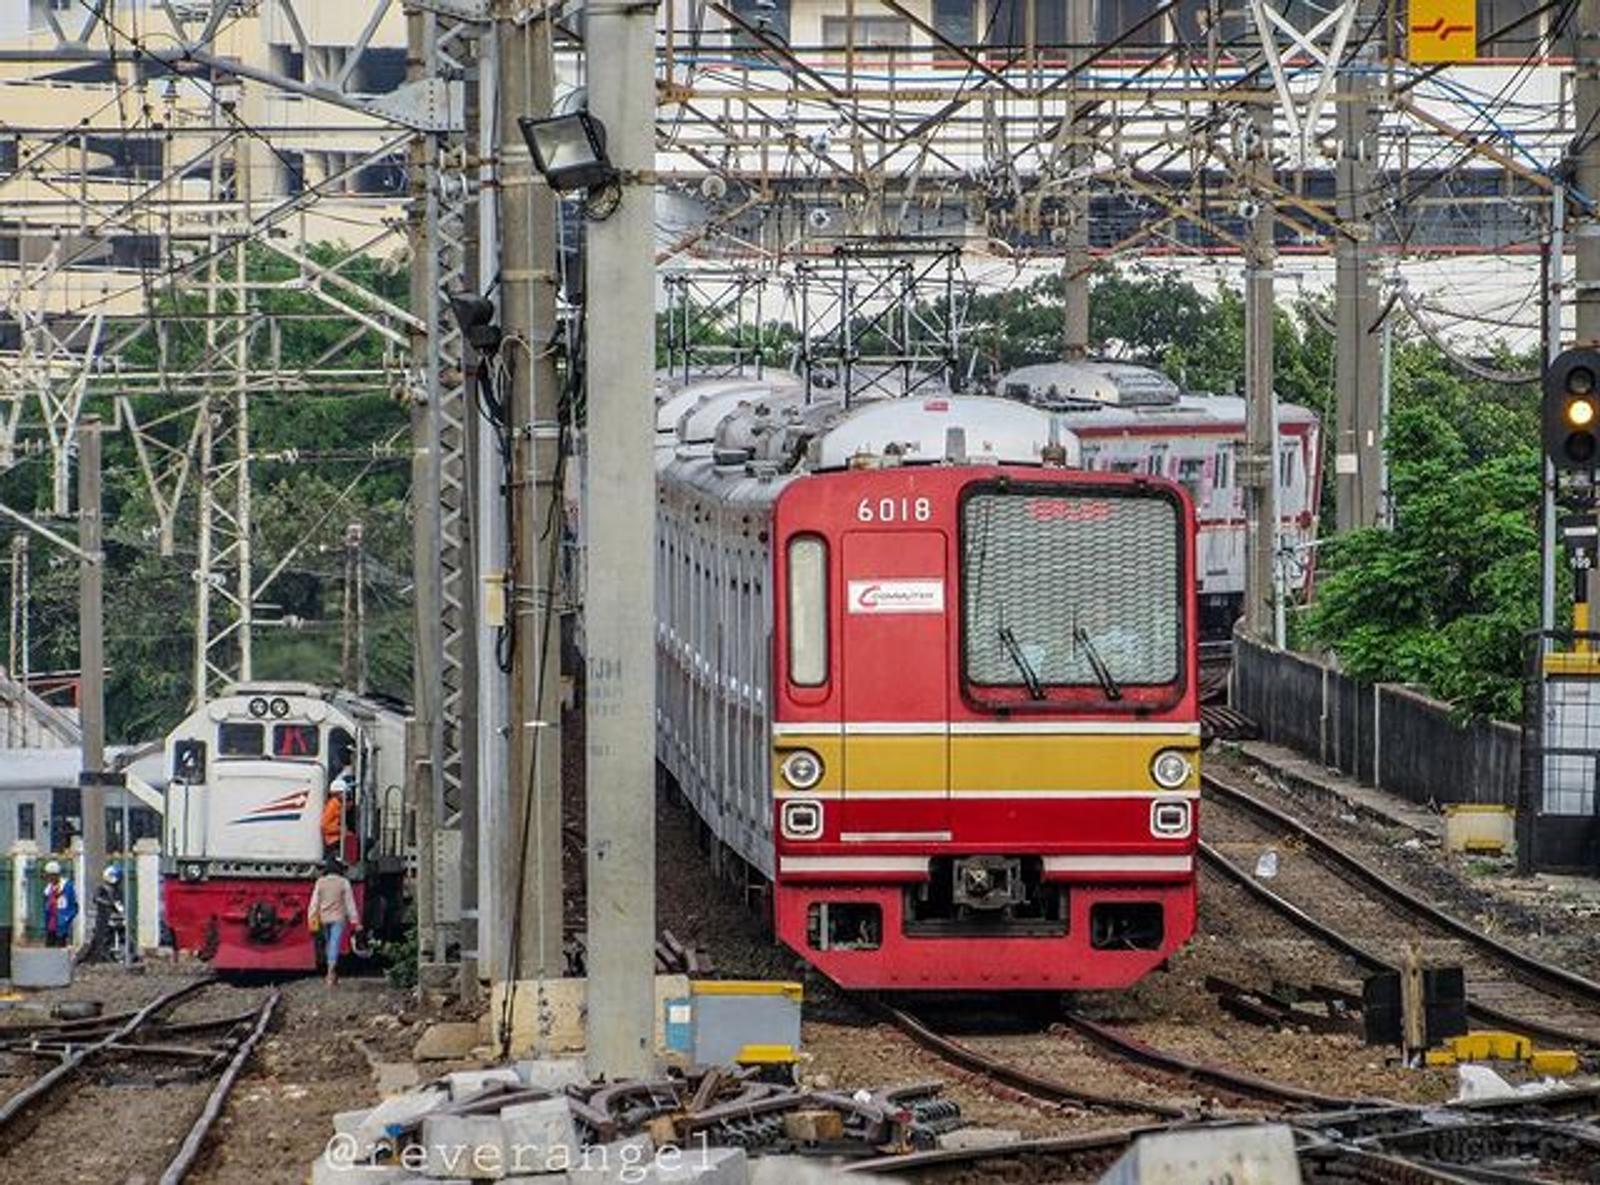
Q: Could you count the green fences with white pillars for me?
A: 1